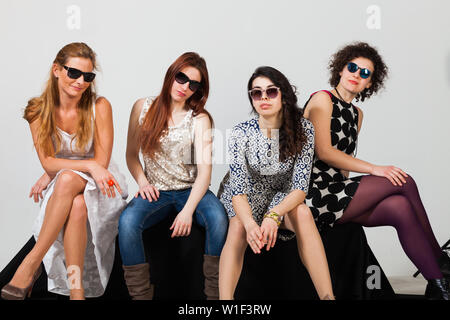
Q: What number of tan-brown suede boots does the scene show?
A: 2